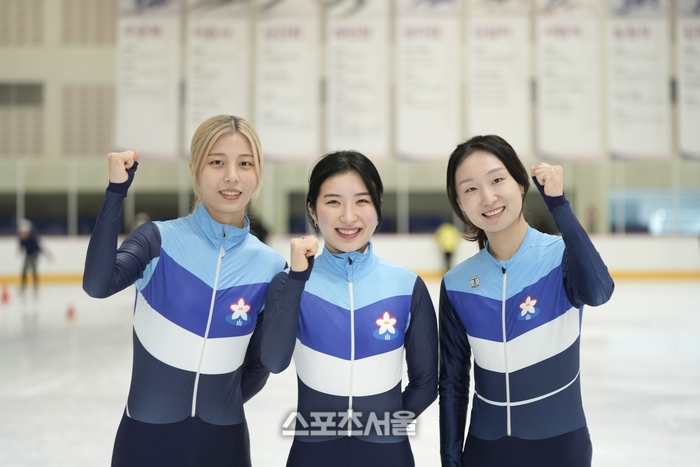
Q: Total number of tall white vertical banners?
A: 9